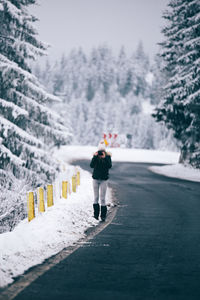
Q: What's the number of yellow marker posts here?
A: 6